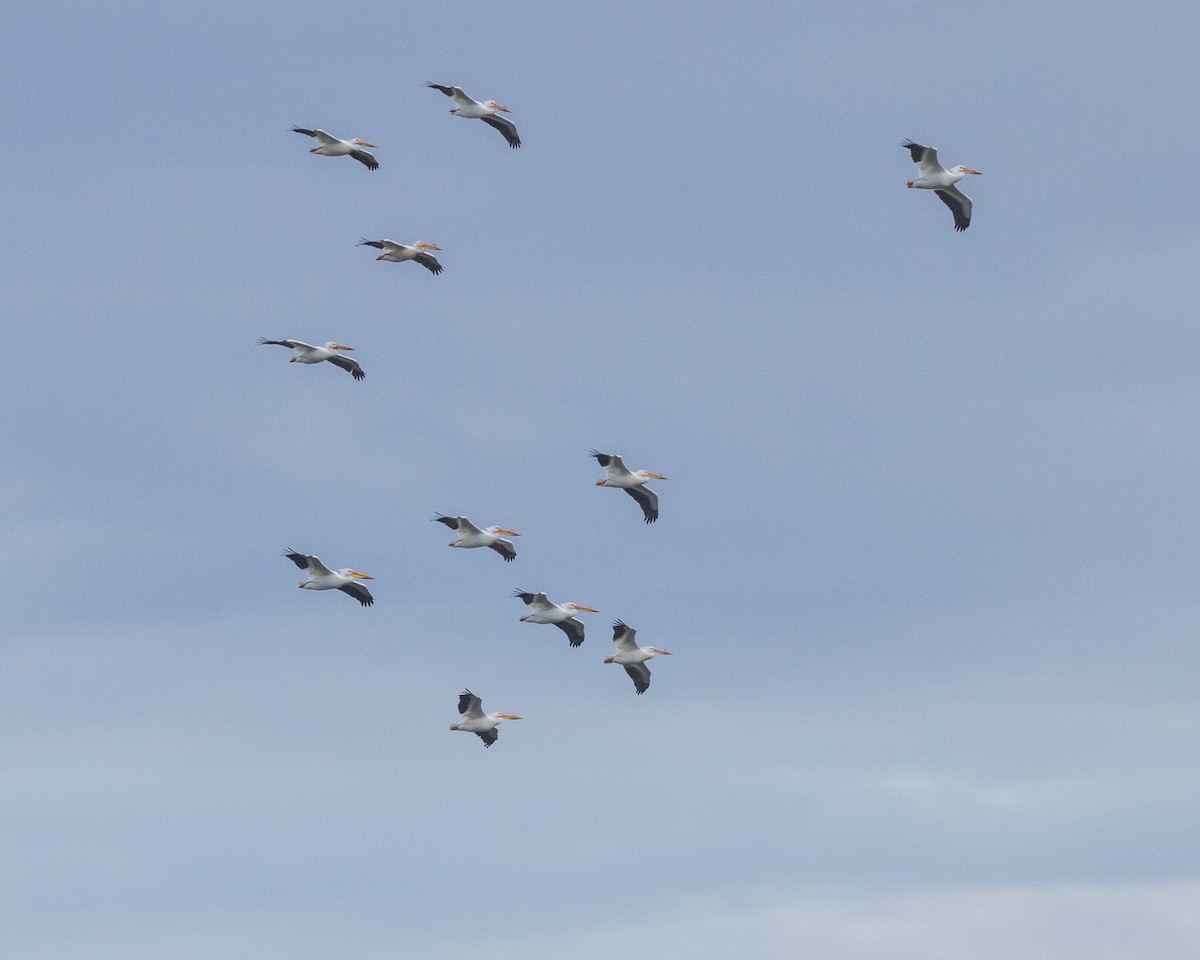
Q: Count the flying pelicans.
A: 11